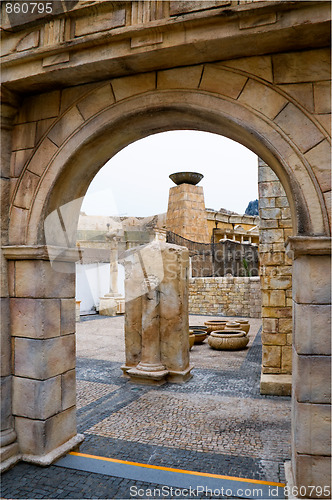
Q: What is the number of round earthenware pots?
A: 7